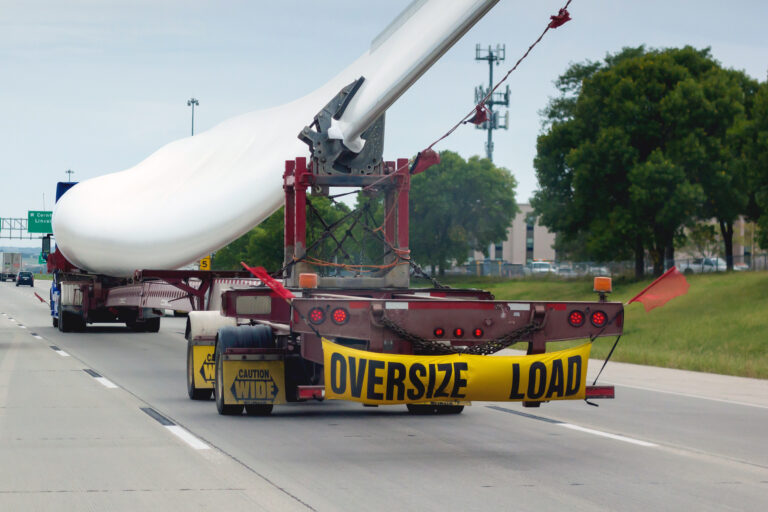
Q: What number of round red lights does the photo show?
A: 7